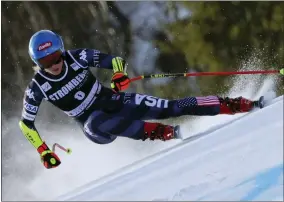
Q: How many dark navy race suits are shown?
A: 1